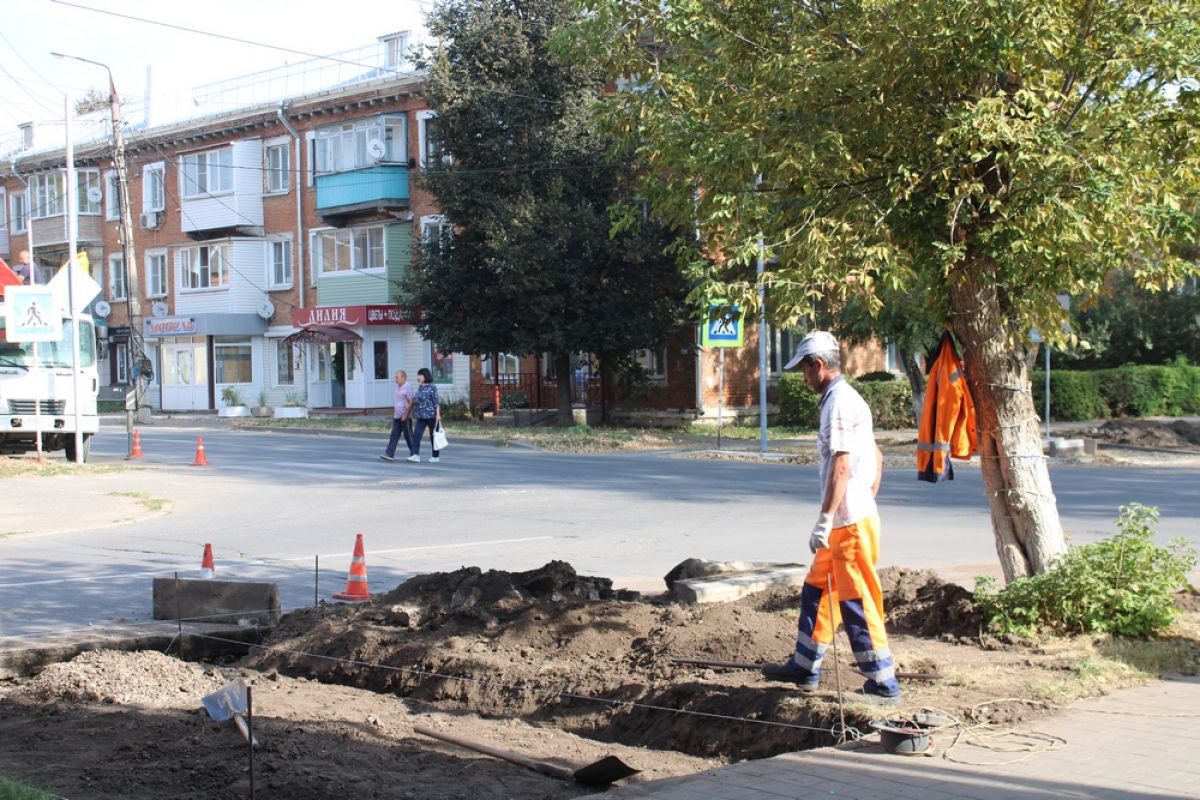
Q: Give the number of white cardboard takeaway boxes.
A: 0